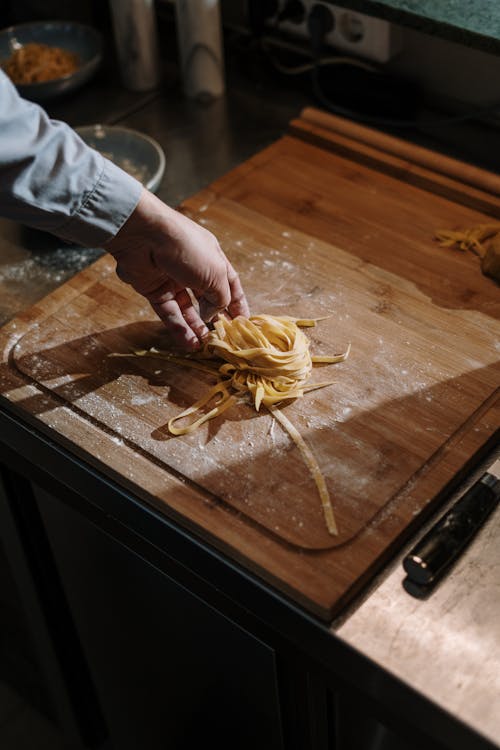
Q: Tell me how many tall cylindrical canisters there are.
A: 2